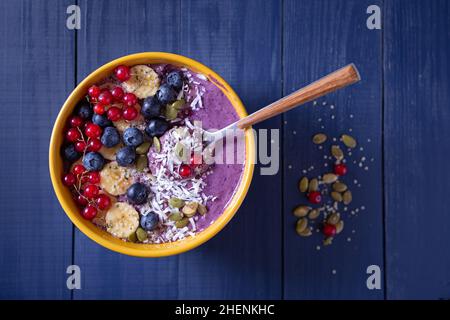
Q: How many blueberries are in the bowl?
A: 13